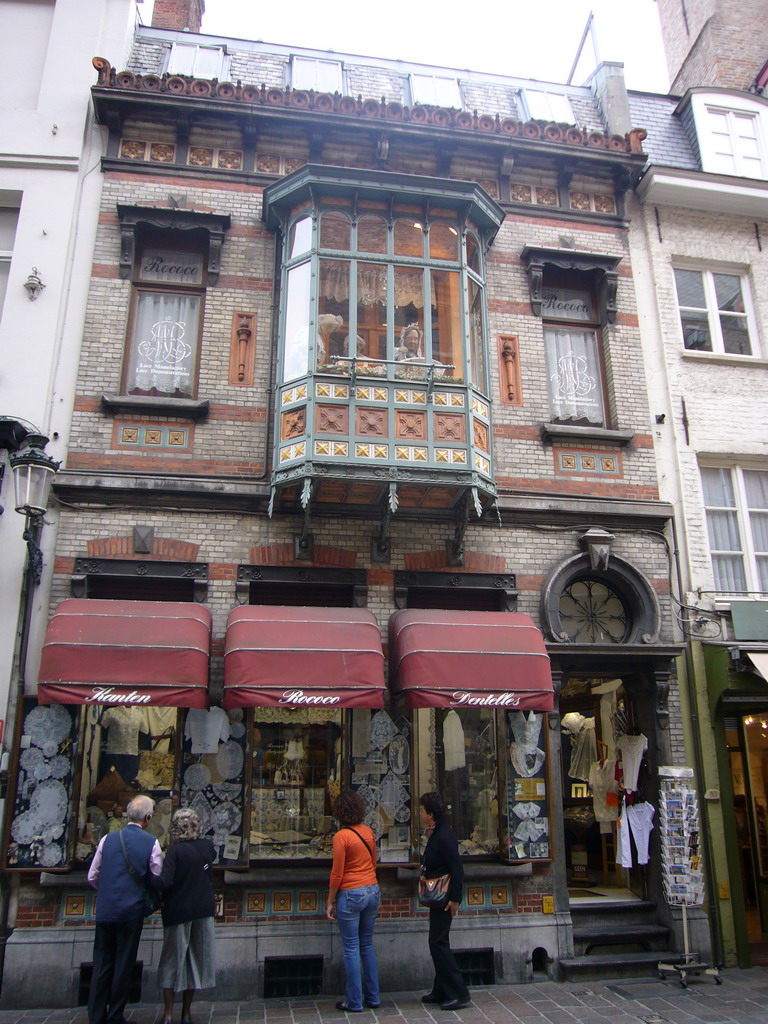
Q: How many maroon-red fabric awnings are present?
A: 3